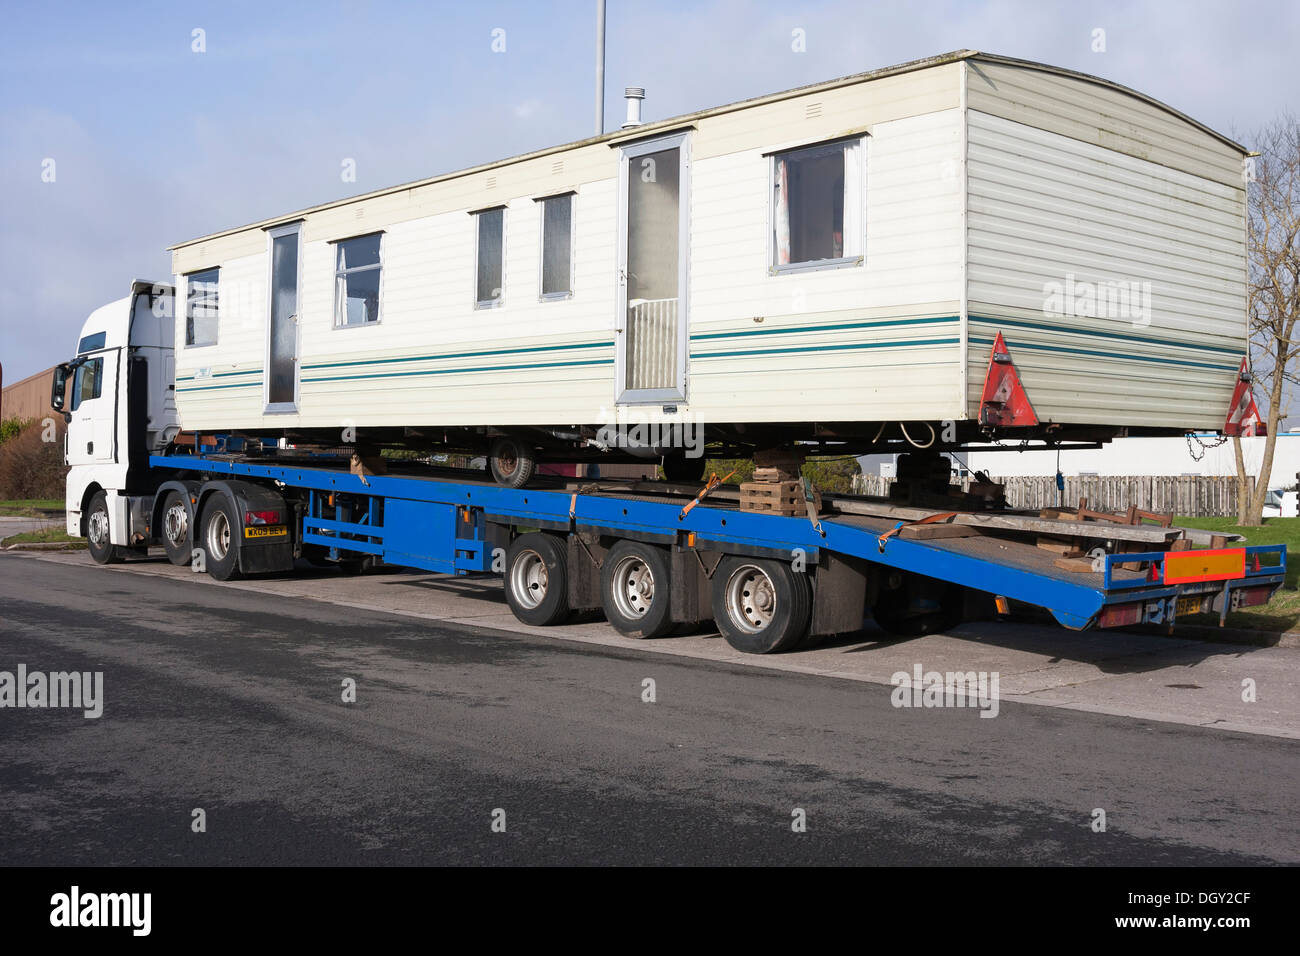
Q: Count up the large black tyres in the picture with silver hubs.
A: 6